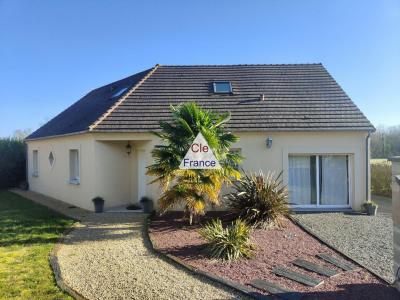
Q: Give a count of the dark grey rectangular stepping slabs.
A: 4